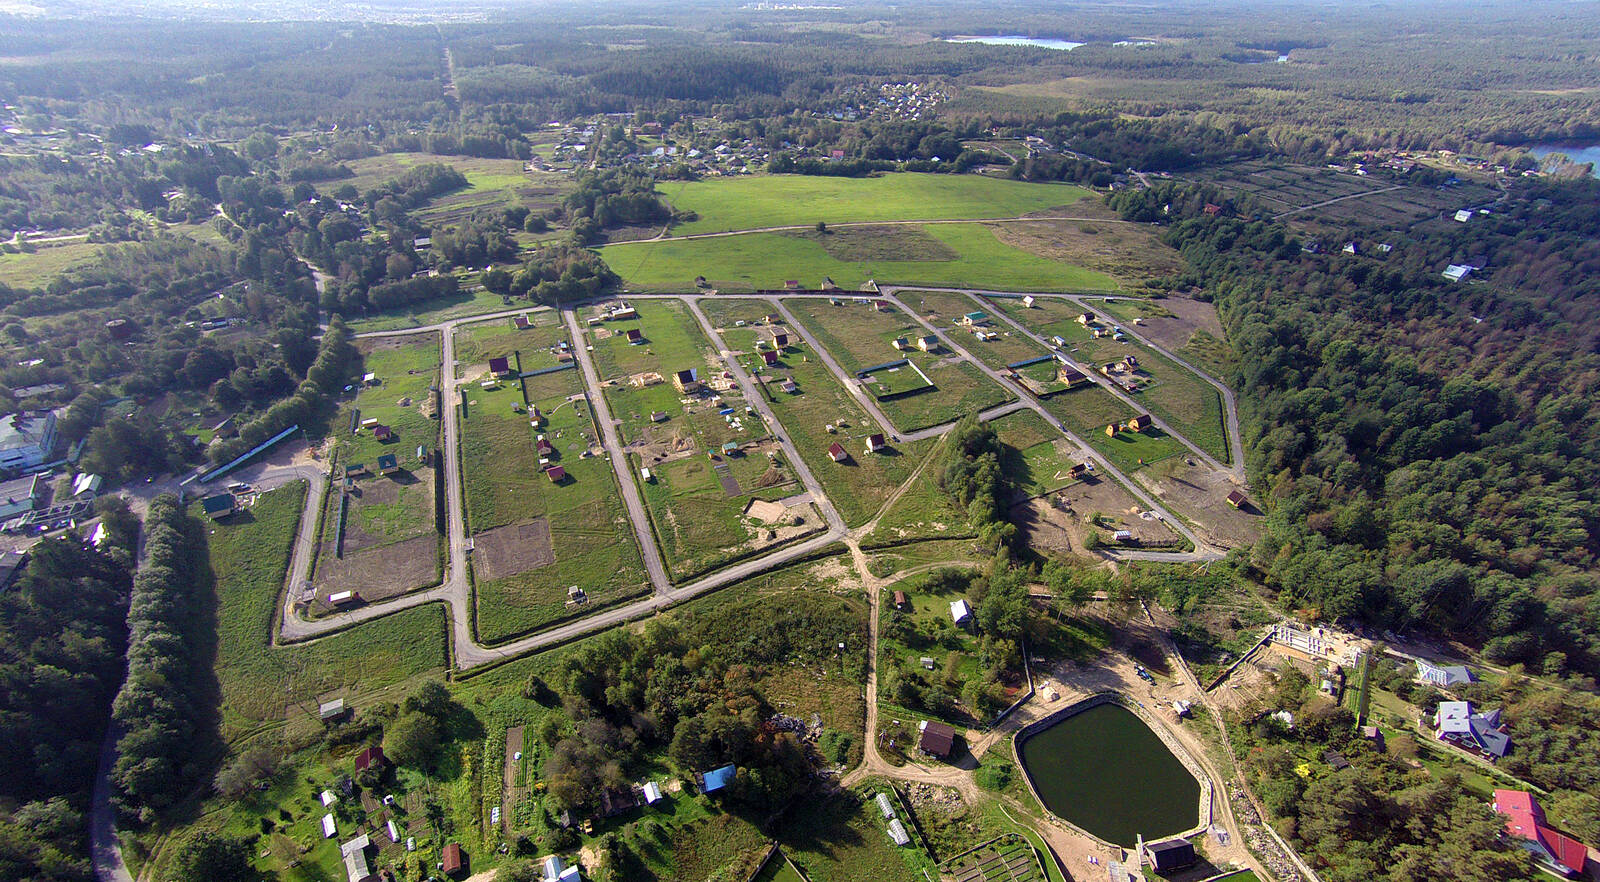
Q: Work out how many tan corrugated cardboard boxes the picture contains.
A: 0